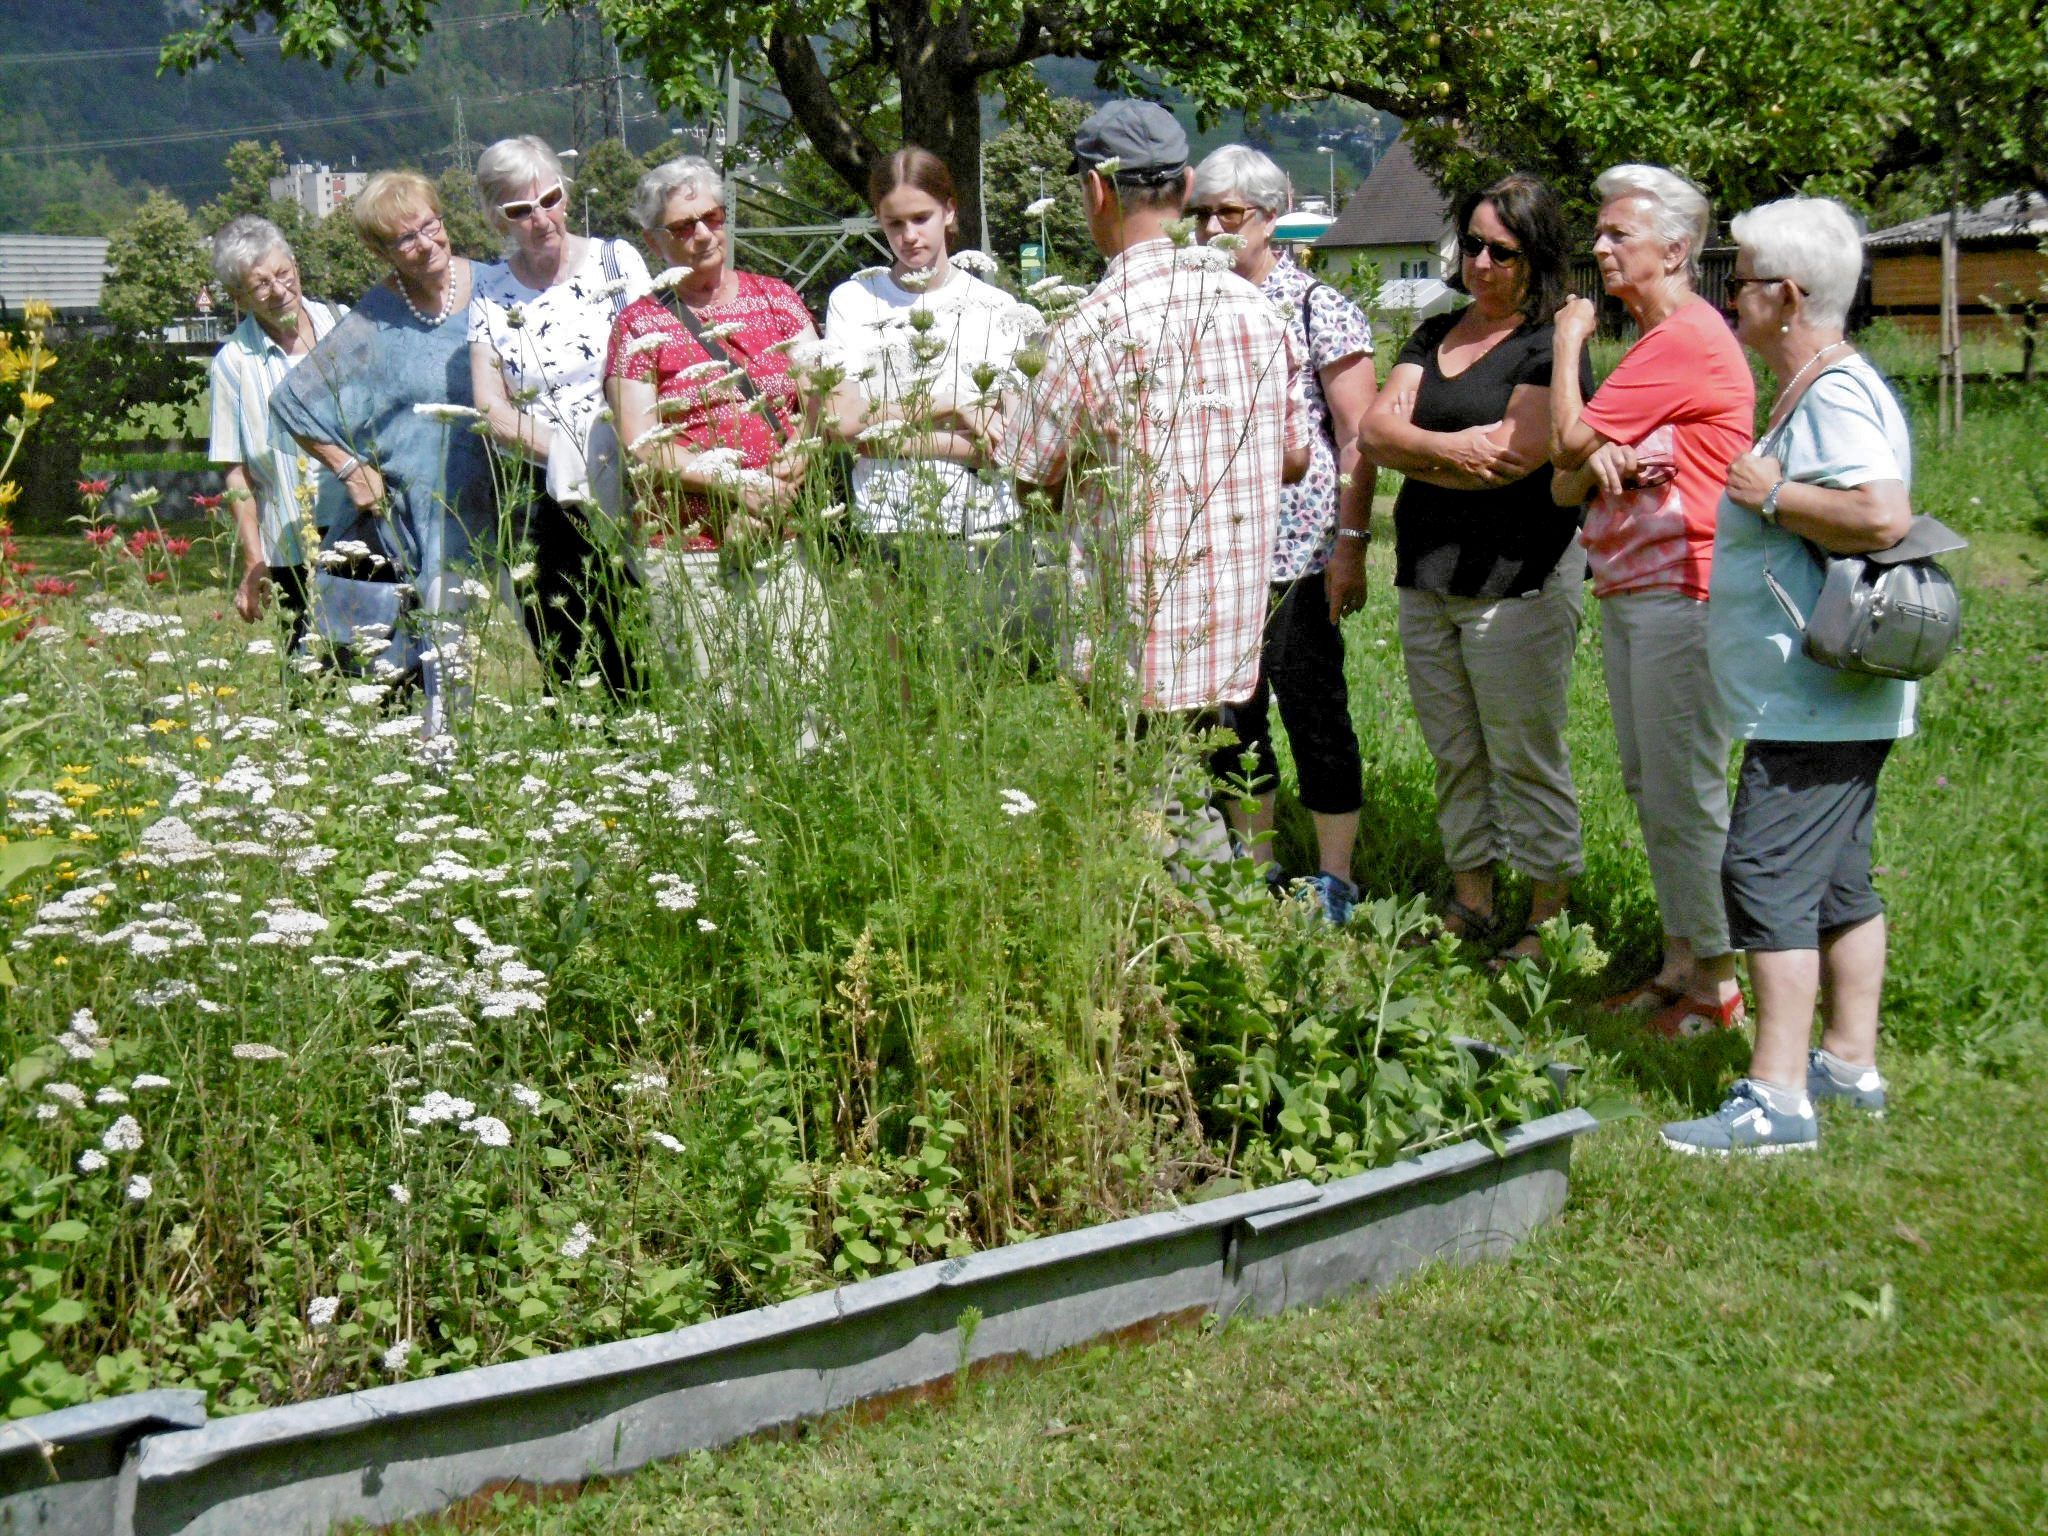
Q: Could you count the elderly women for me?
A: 7